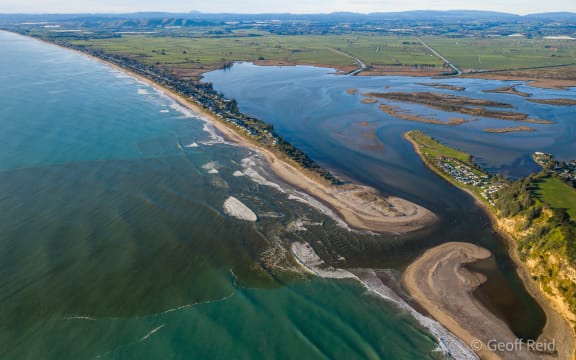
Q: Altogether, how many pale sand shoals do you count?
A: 2